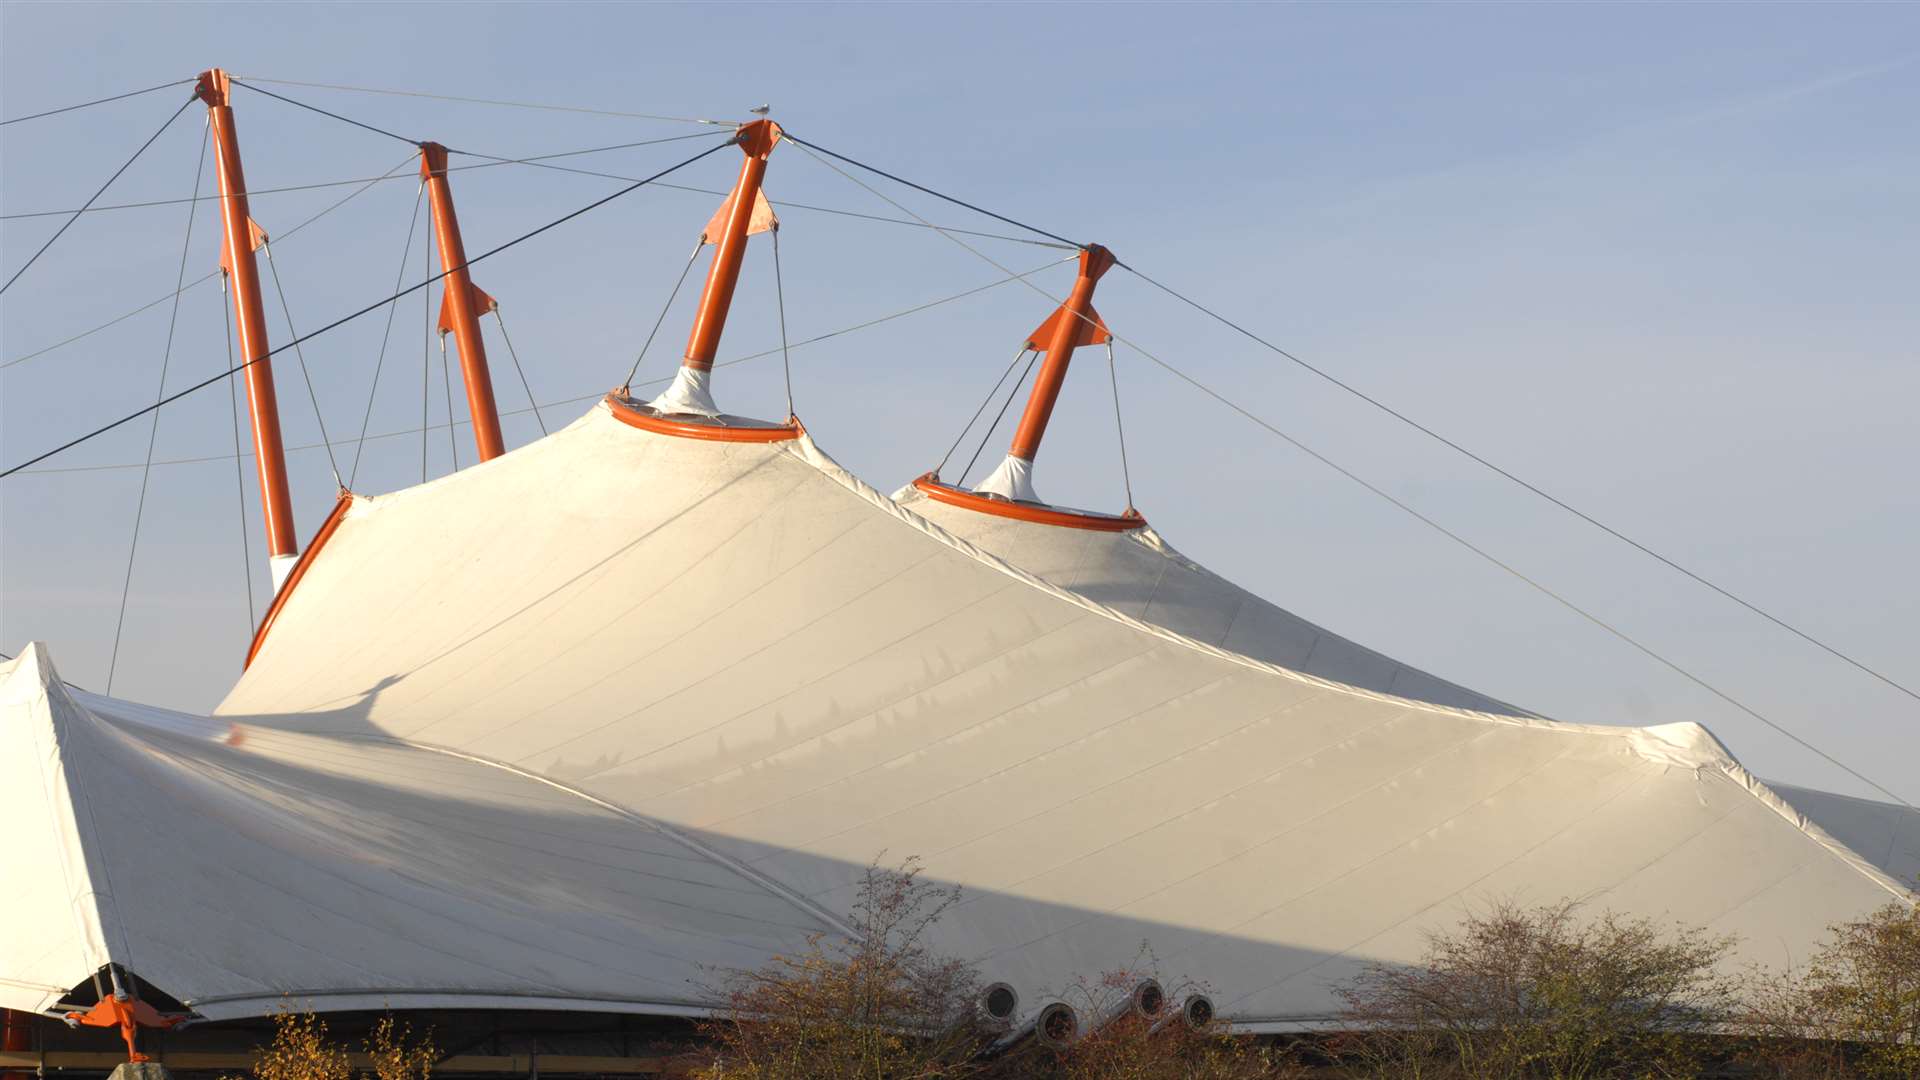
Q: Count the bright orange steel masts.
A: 4